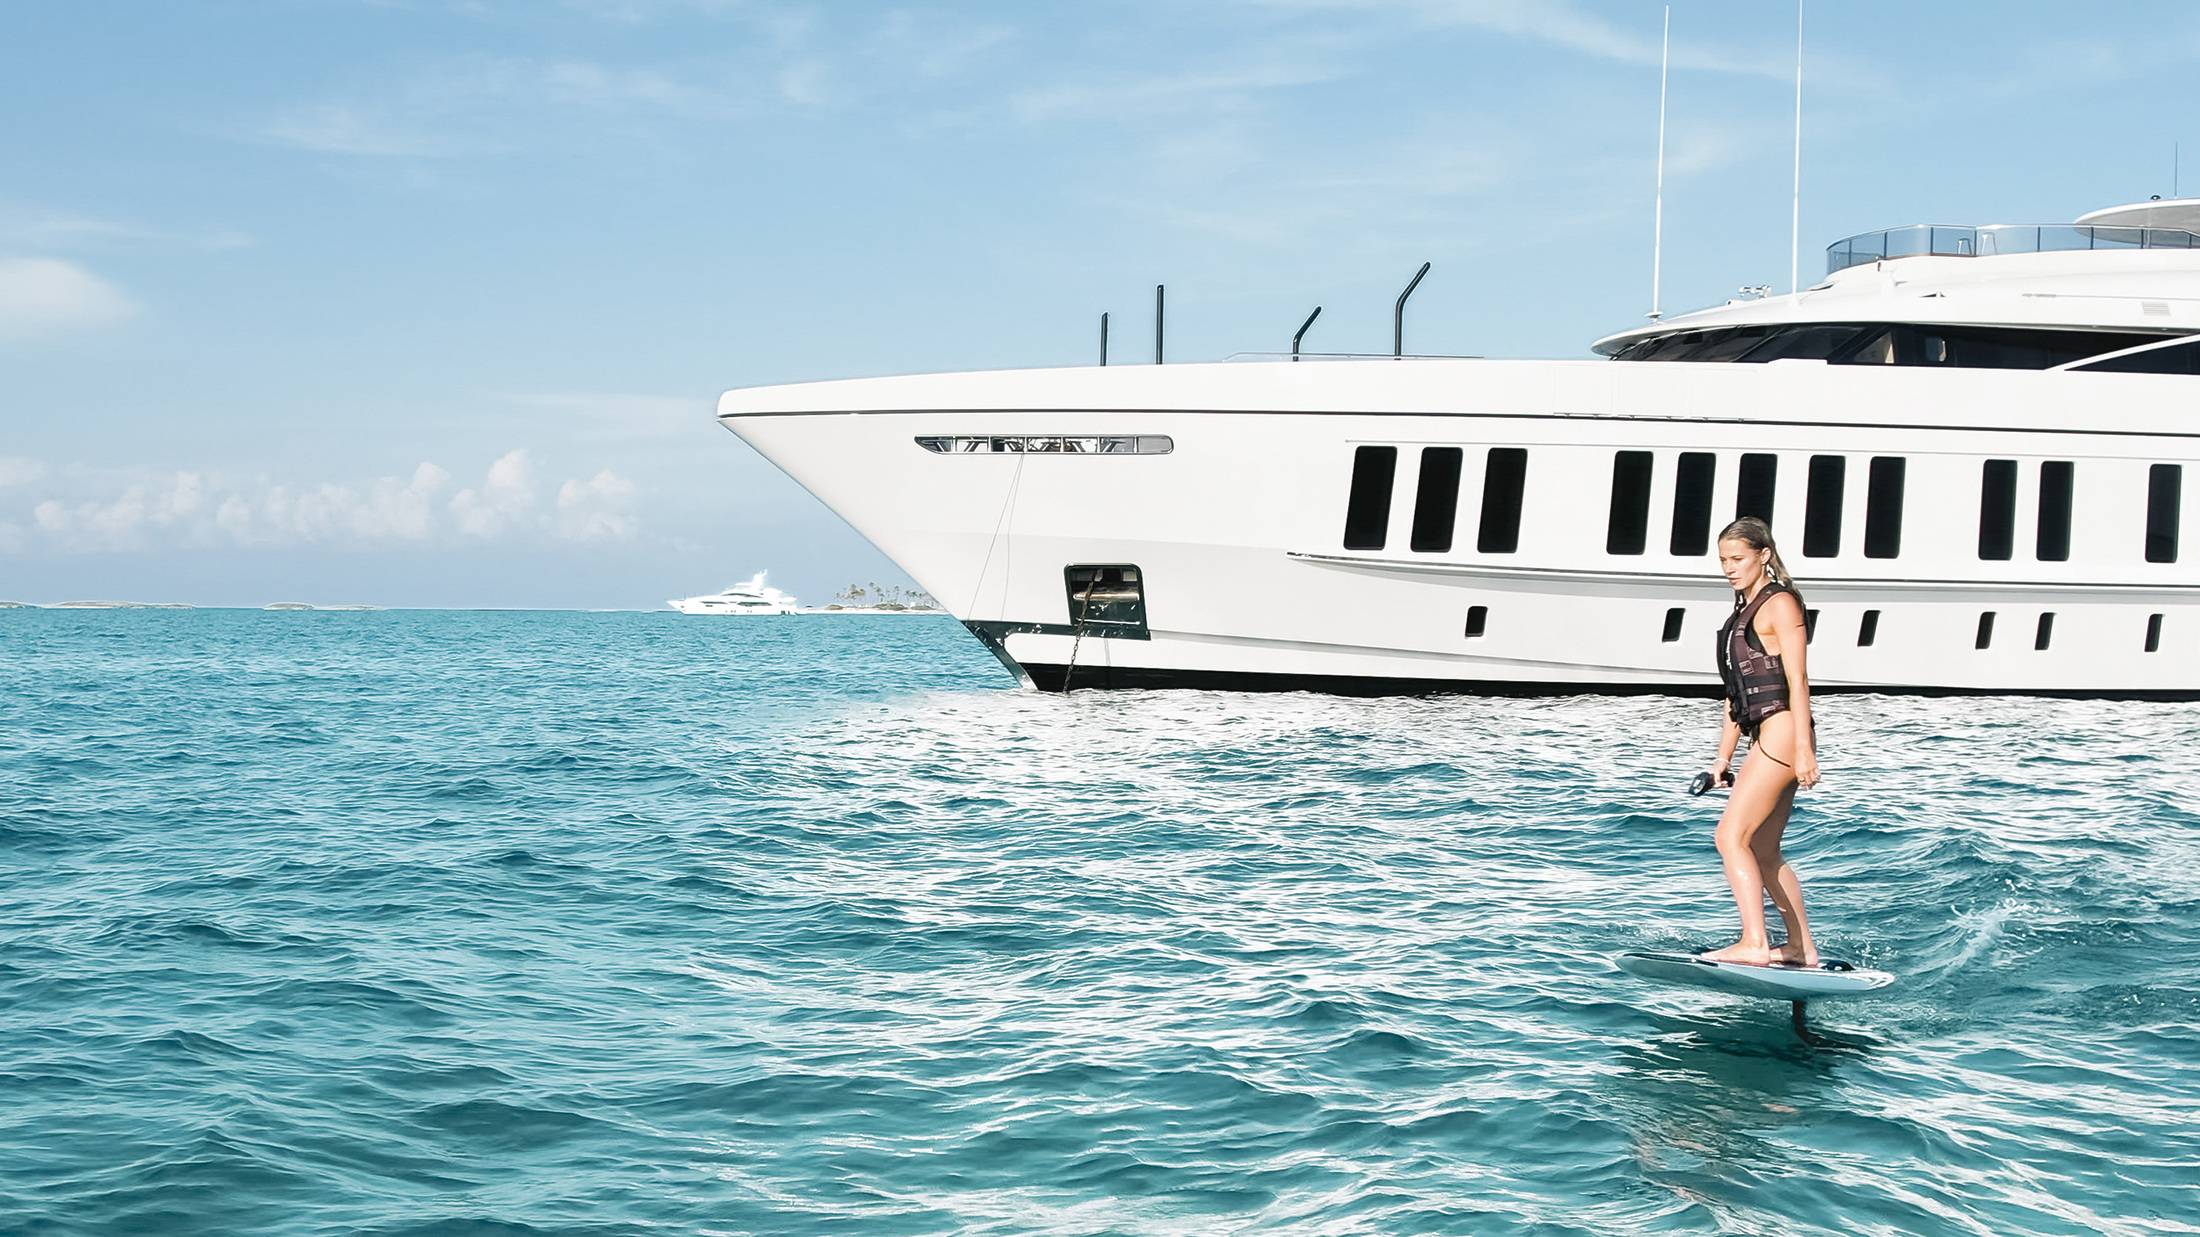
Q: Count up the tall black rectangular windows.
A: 11